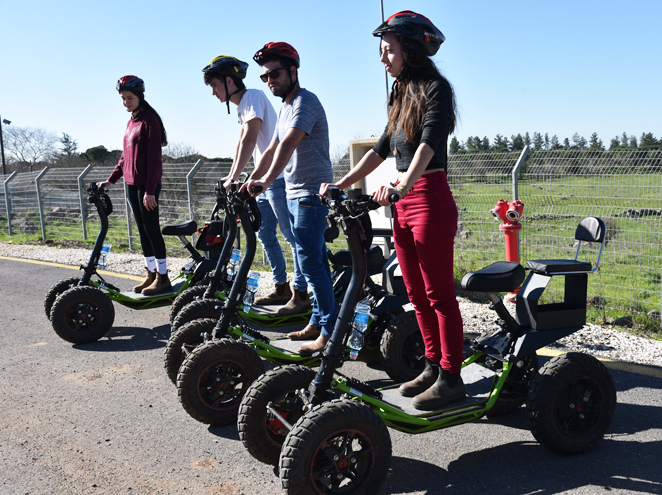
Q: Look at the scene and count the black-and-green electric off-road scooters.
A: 4